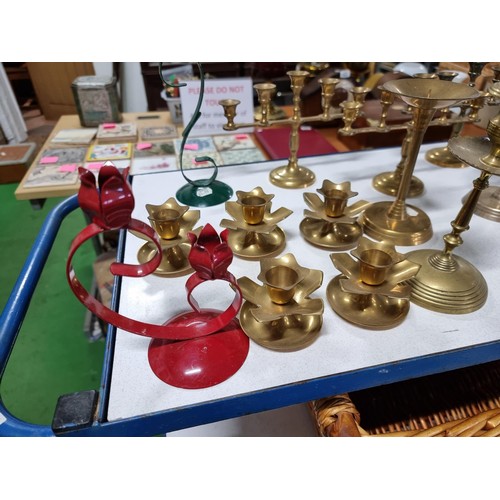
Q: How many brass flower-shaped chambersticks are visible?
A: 5